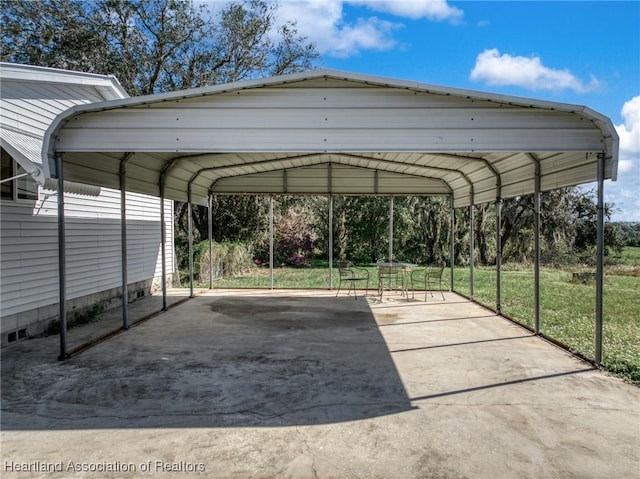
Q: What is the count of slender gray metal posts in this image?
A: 13